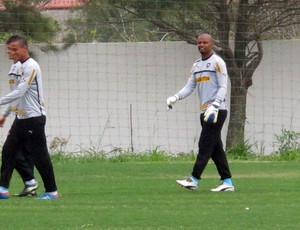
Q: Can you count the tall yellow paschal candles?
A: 0